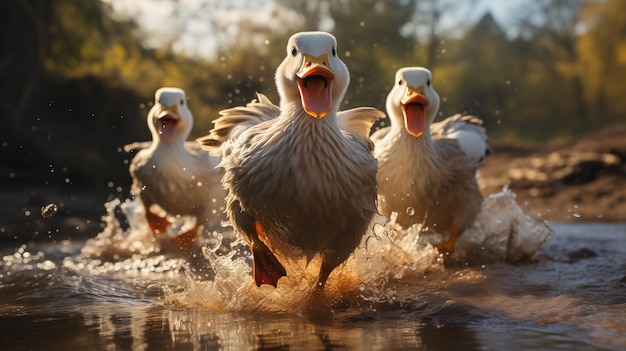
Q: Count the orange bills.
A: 3